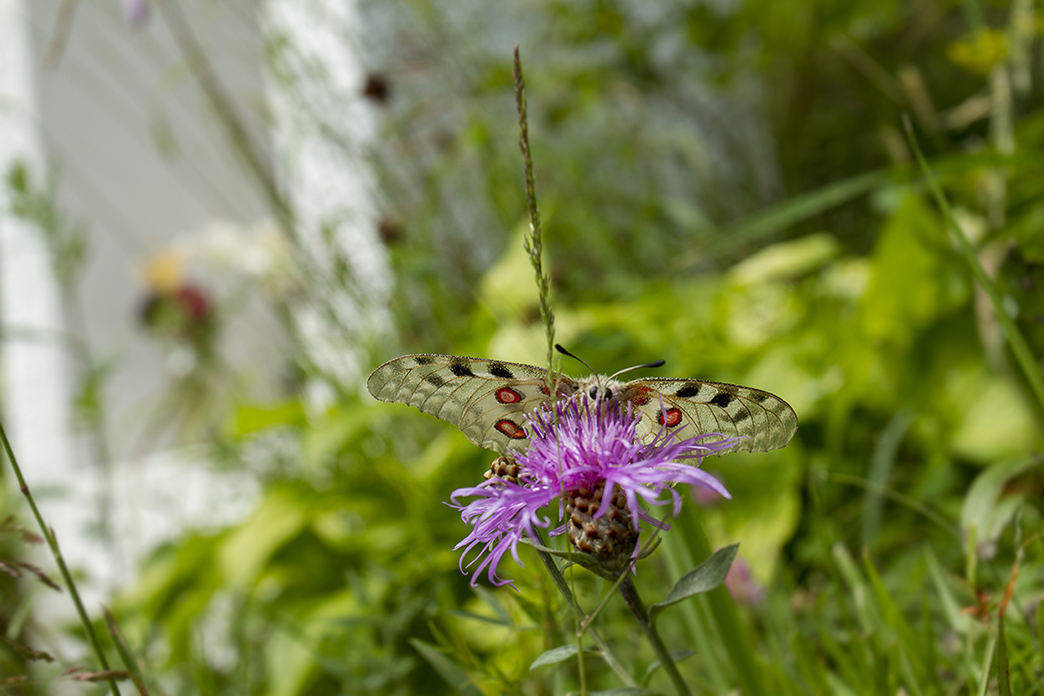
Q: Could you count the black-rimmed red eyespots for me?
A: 3